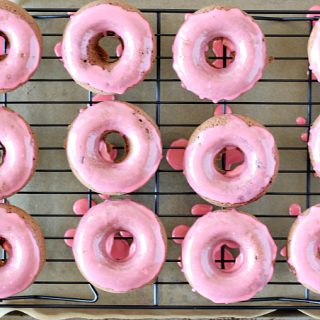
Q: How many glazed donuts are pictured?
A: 12